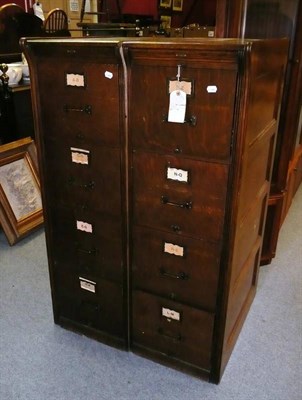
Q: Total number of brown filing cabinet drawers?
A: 8